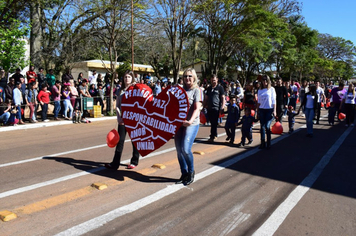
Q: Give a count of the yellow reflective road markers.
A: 4